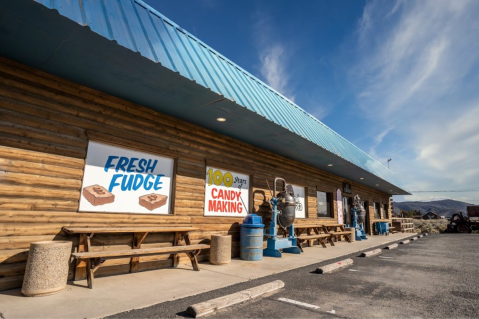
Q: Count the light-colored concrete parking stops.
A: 8